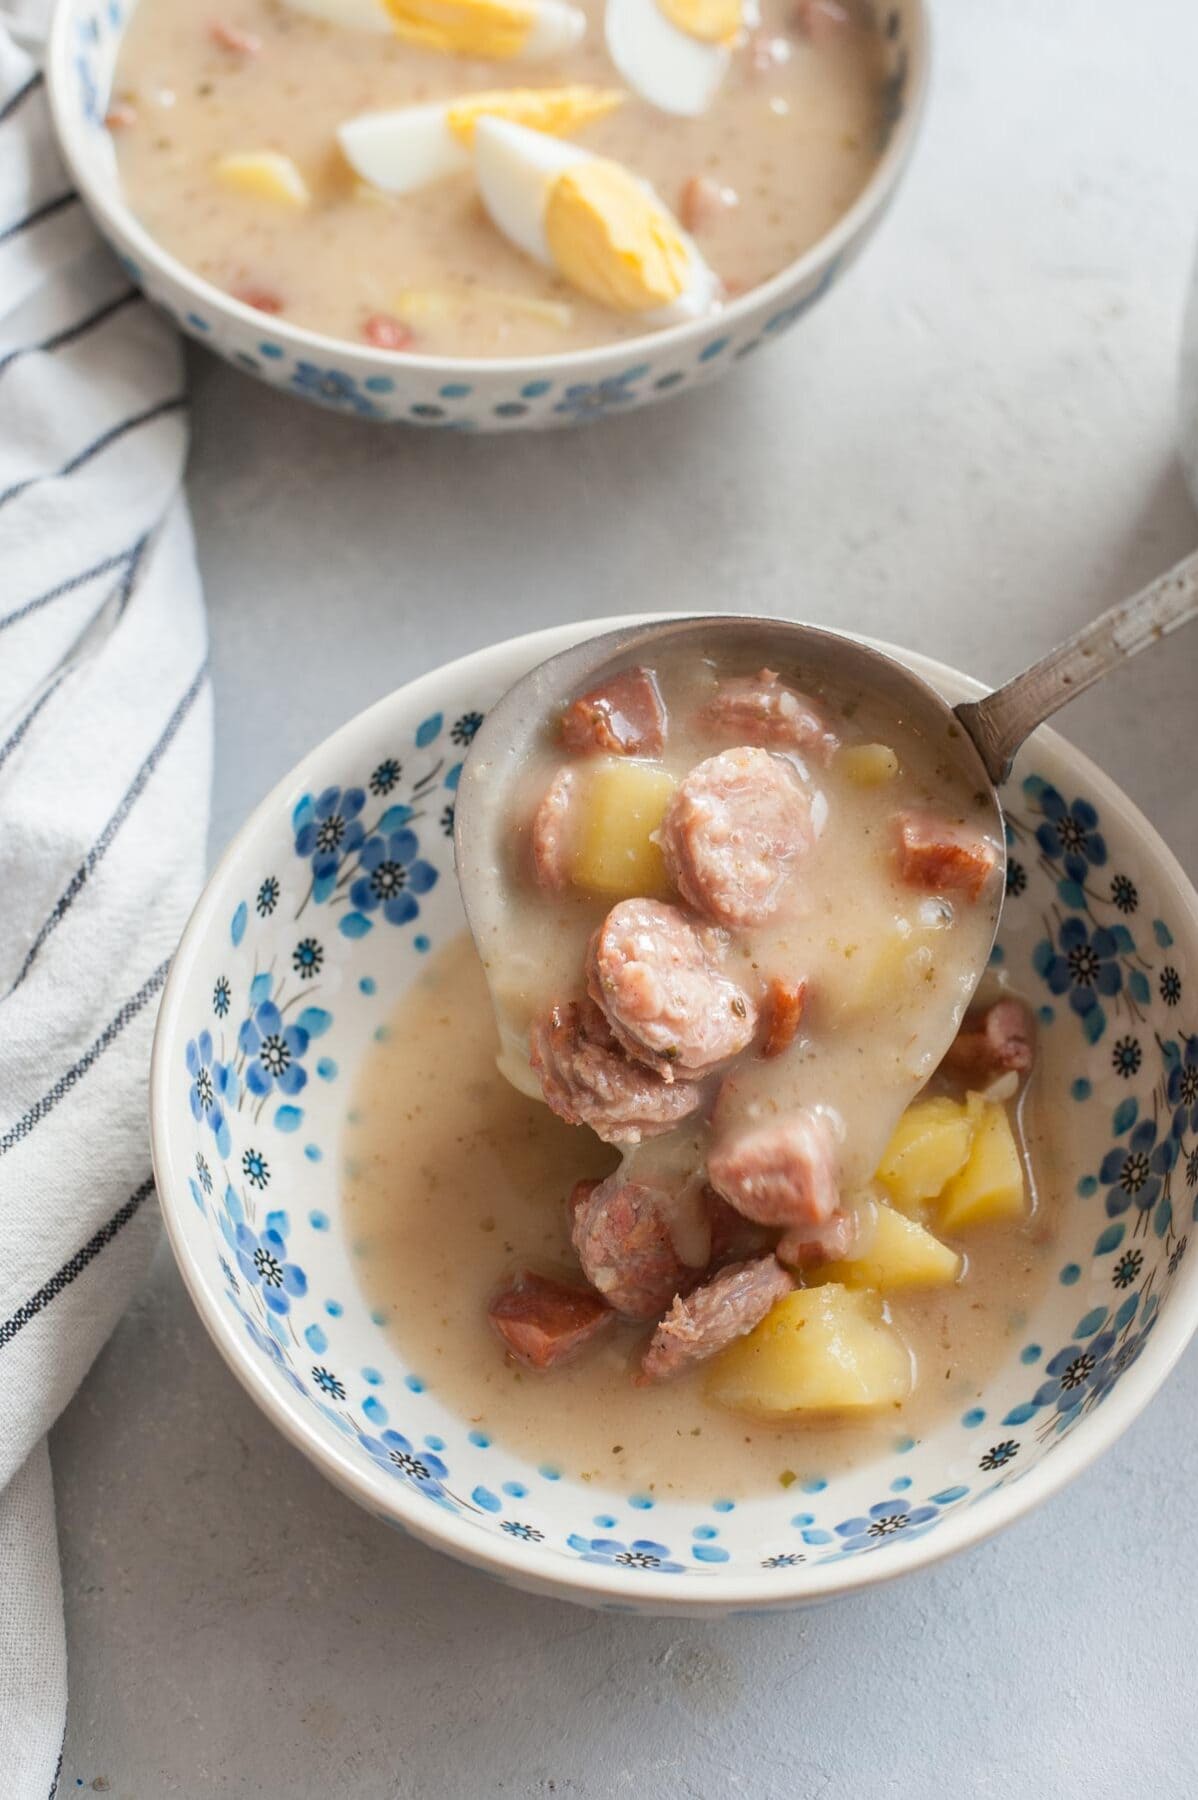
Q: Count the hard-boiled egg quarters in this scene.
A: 4